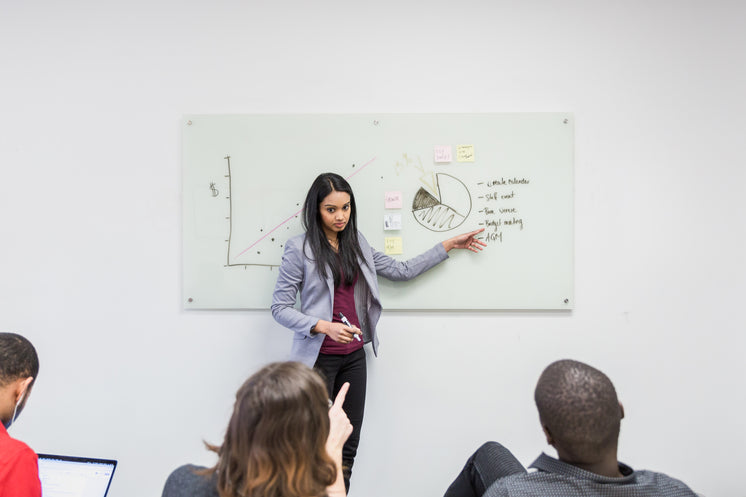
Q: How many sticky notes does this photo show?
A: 5